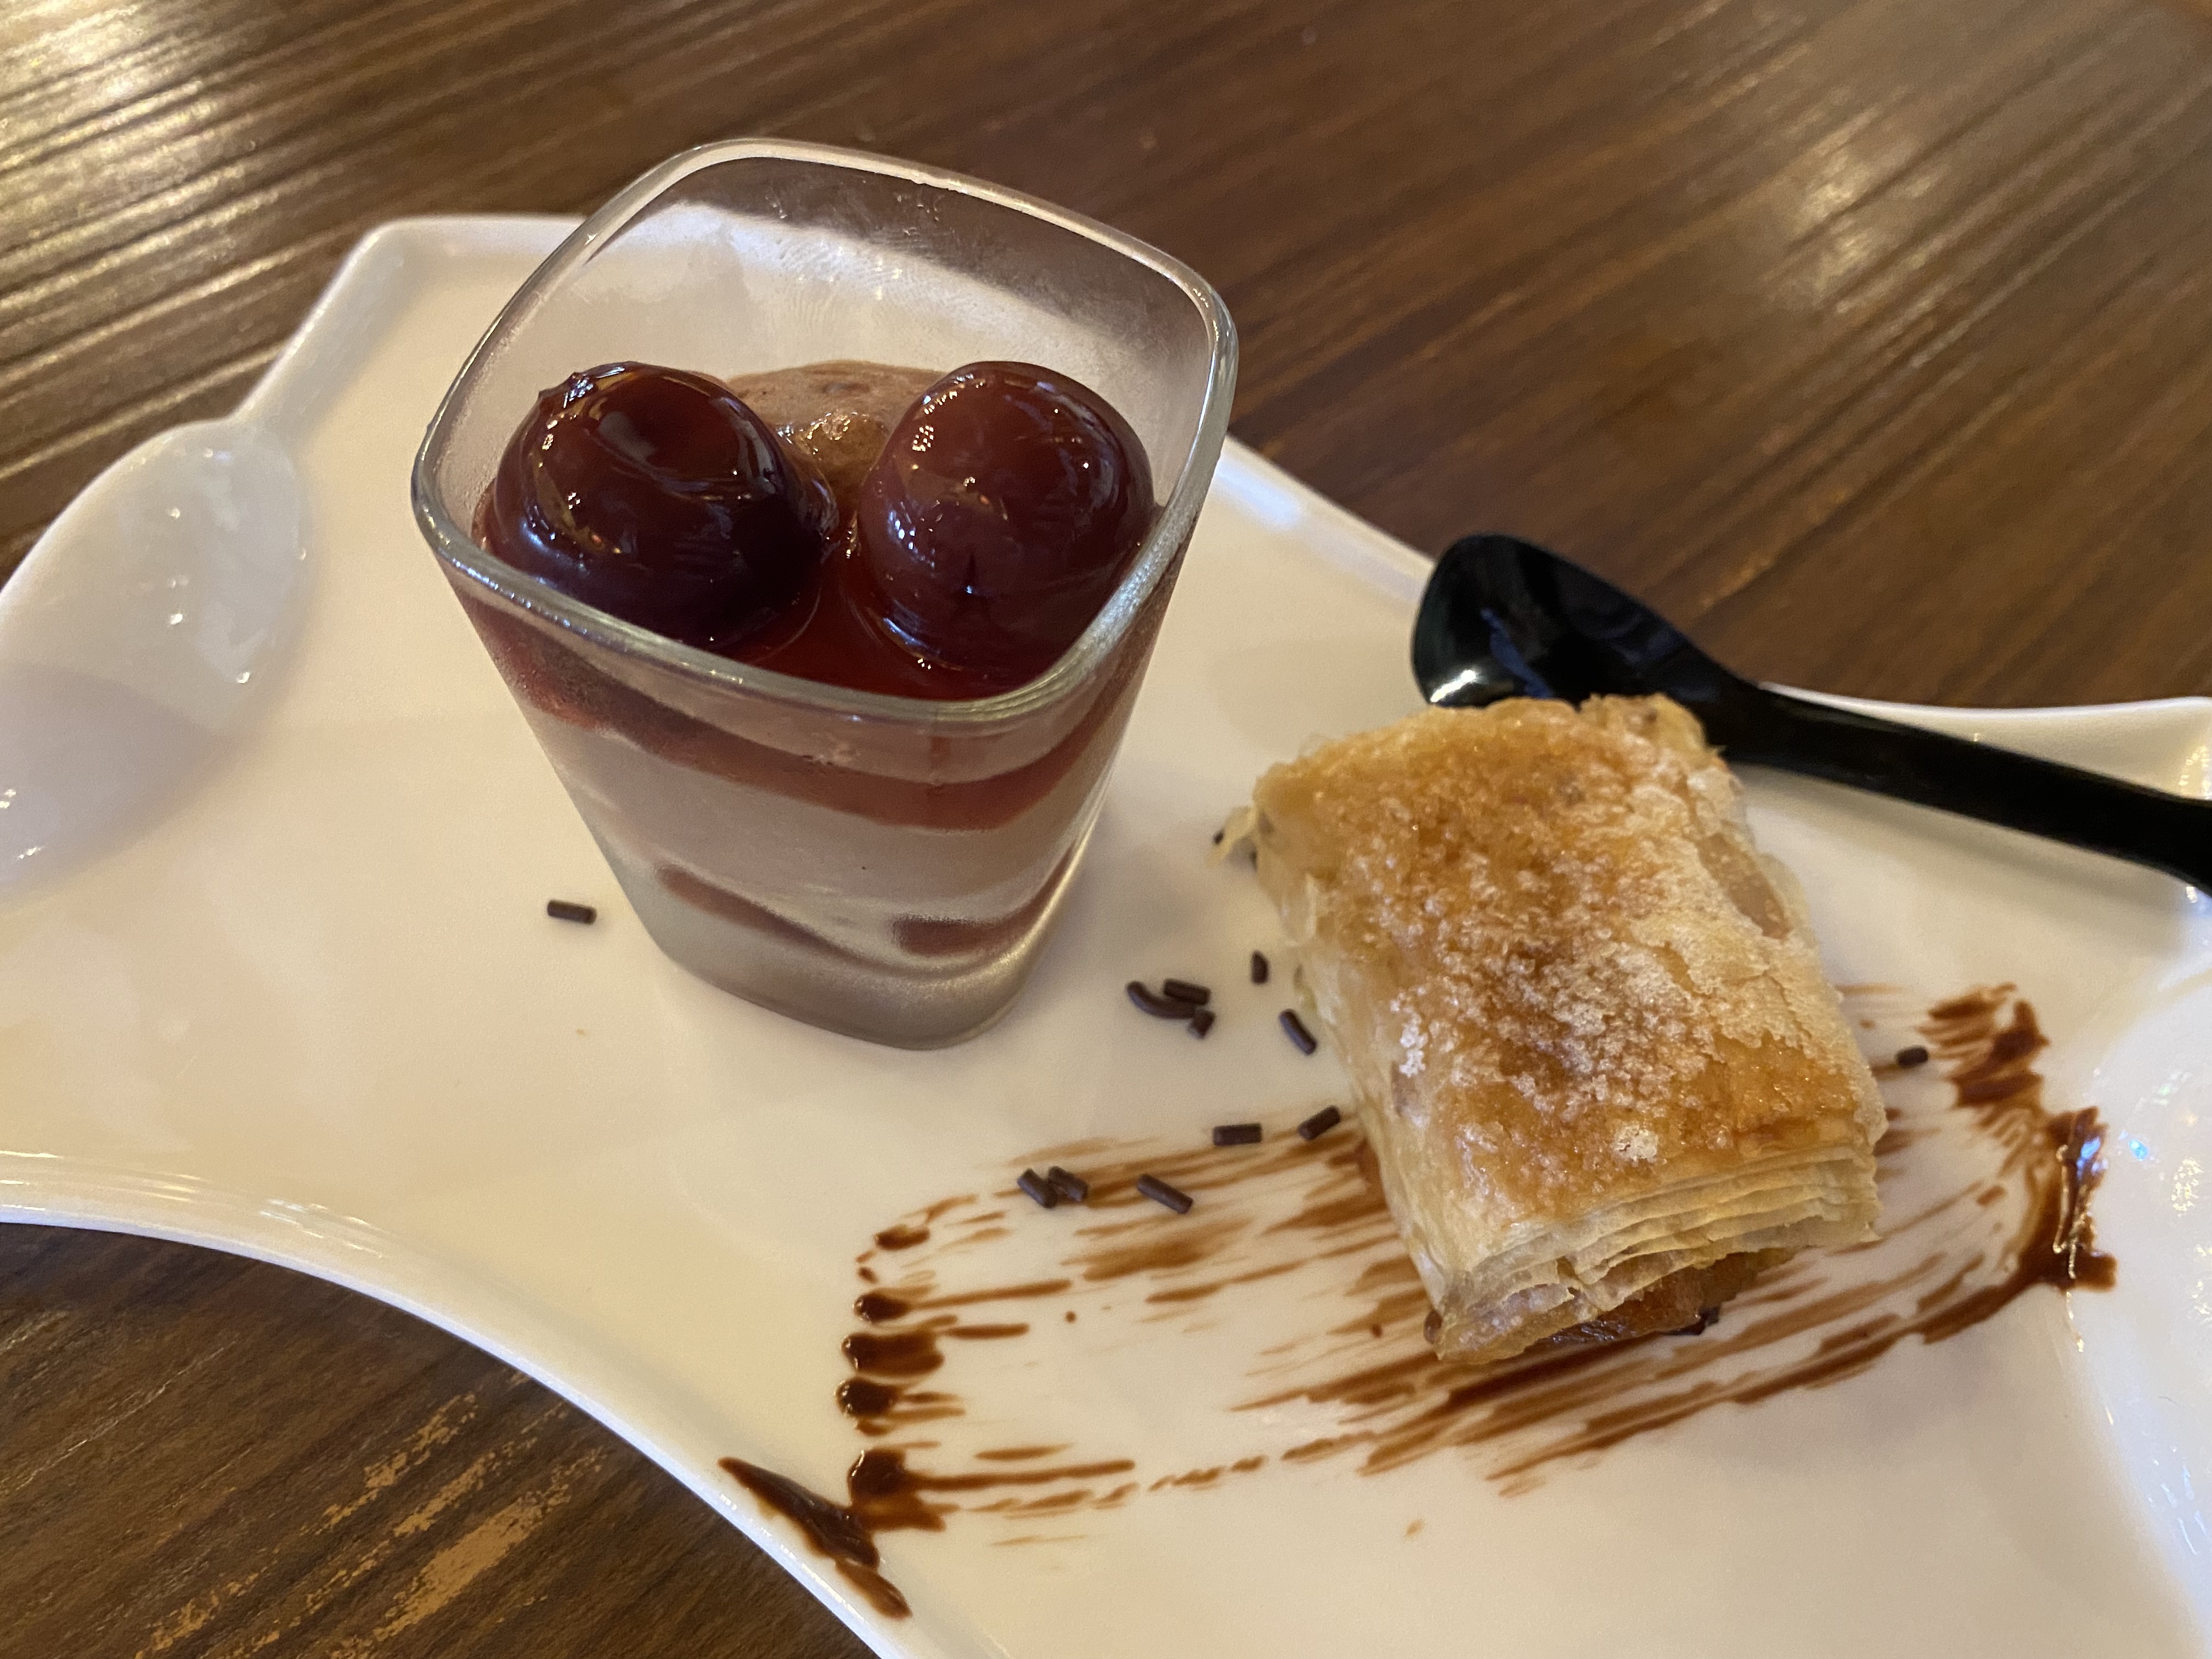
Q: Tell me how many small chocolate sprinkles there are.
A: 12